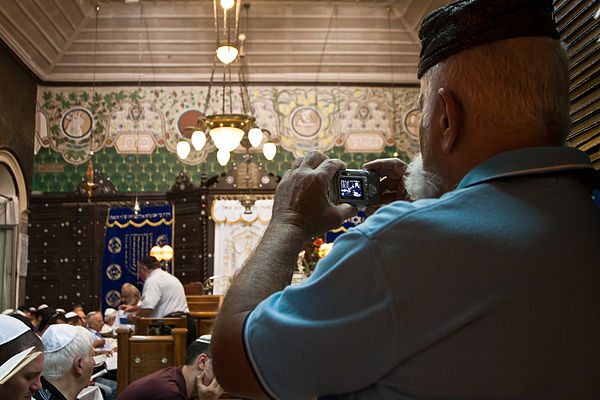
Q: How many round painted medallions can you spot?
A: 4